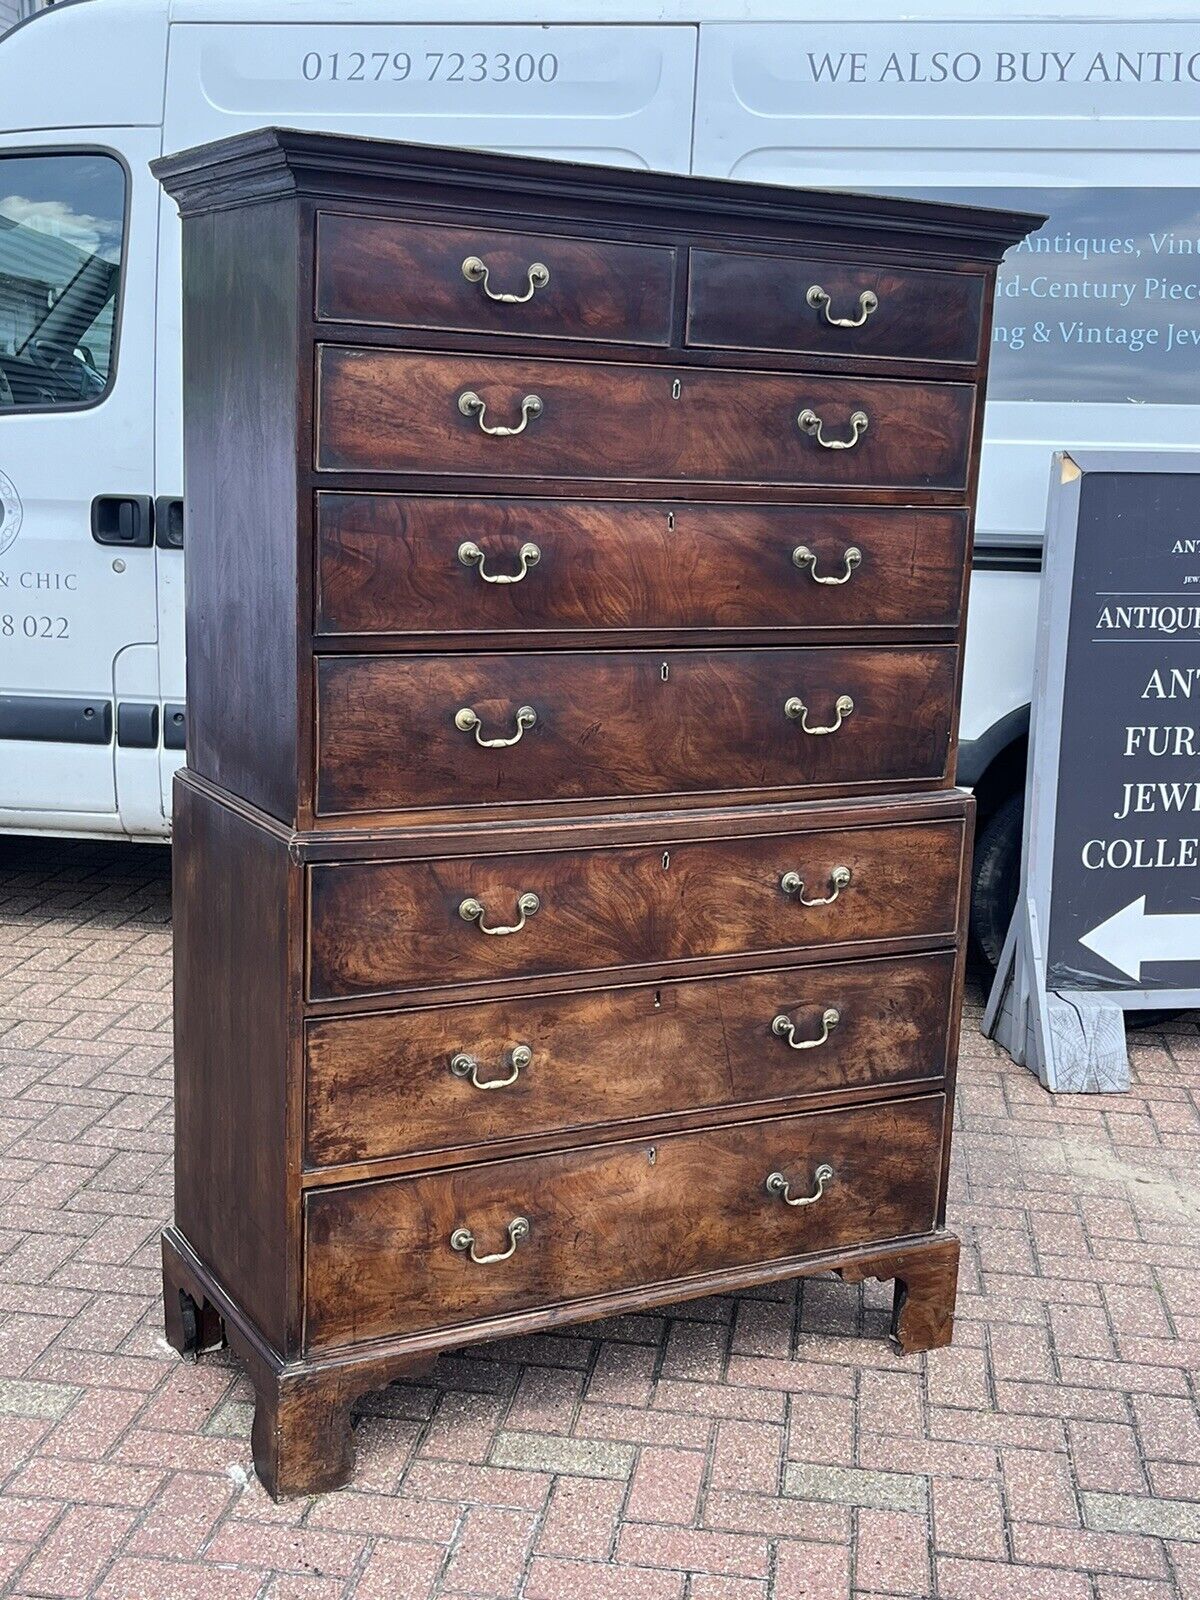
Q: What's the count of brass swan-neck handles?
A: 14